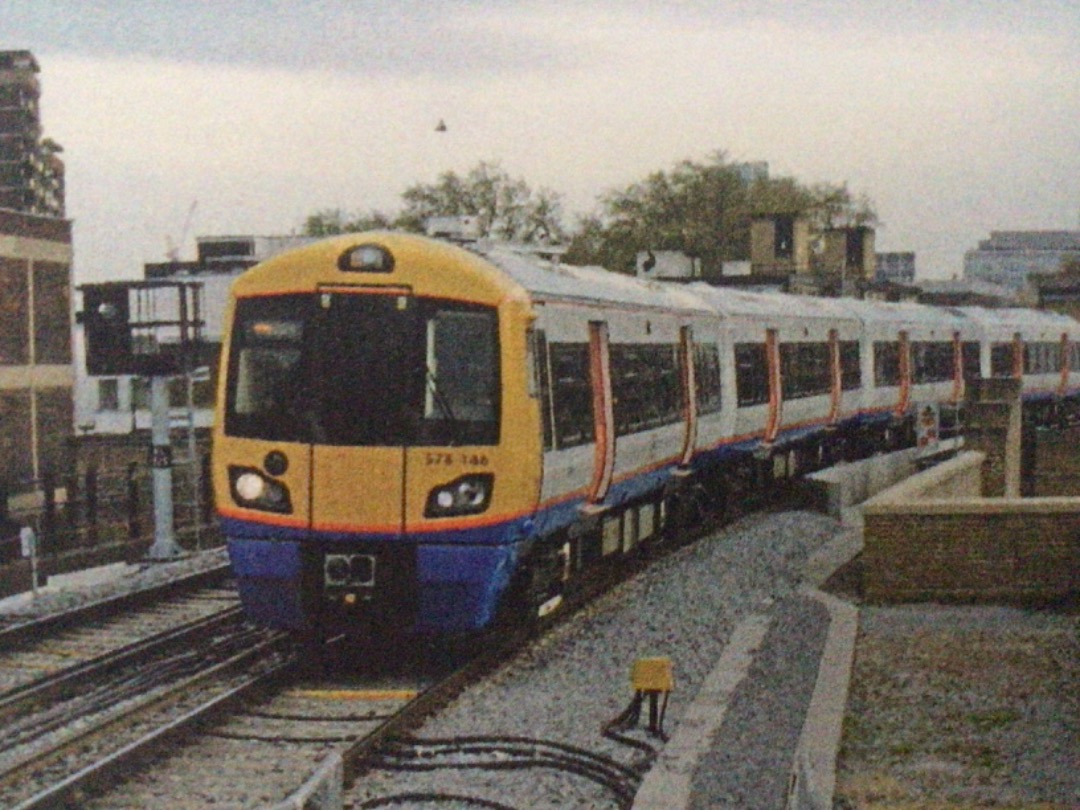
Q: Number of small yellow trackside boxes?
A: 1